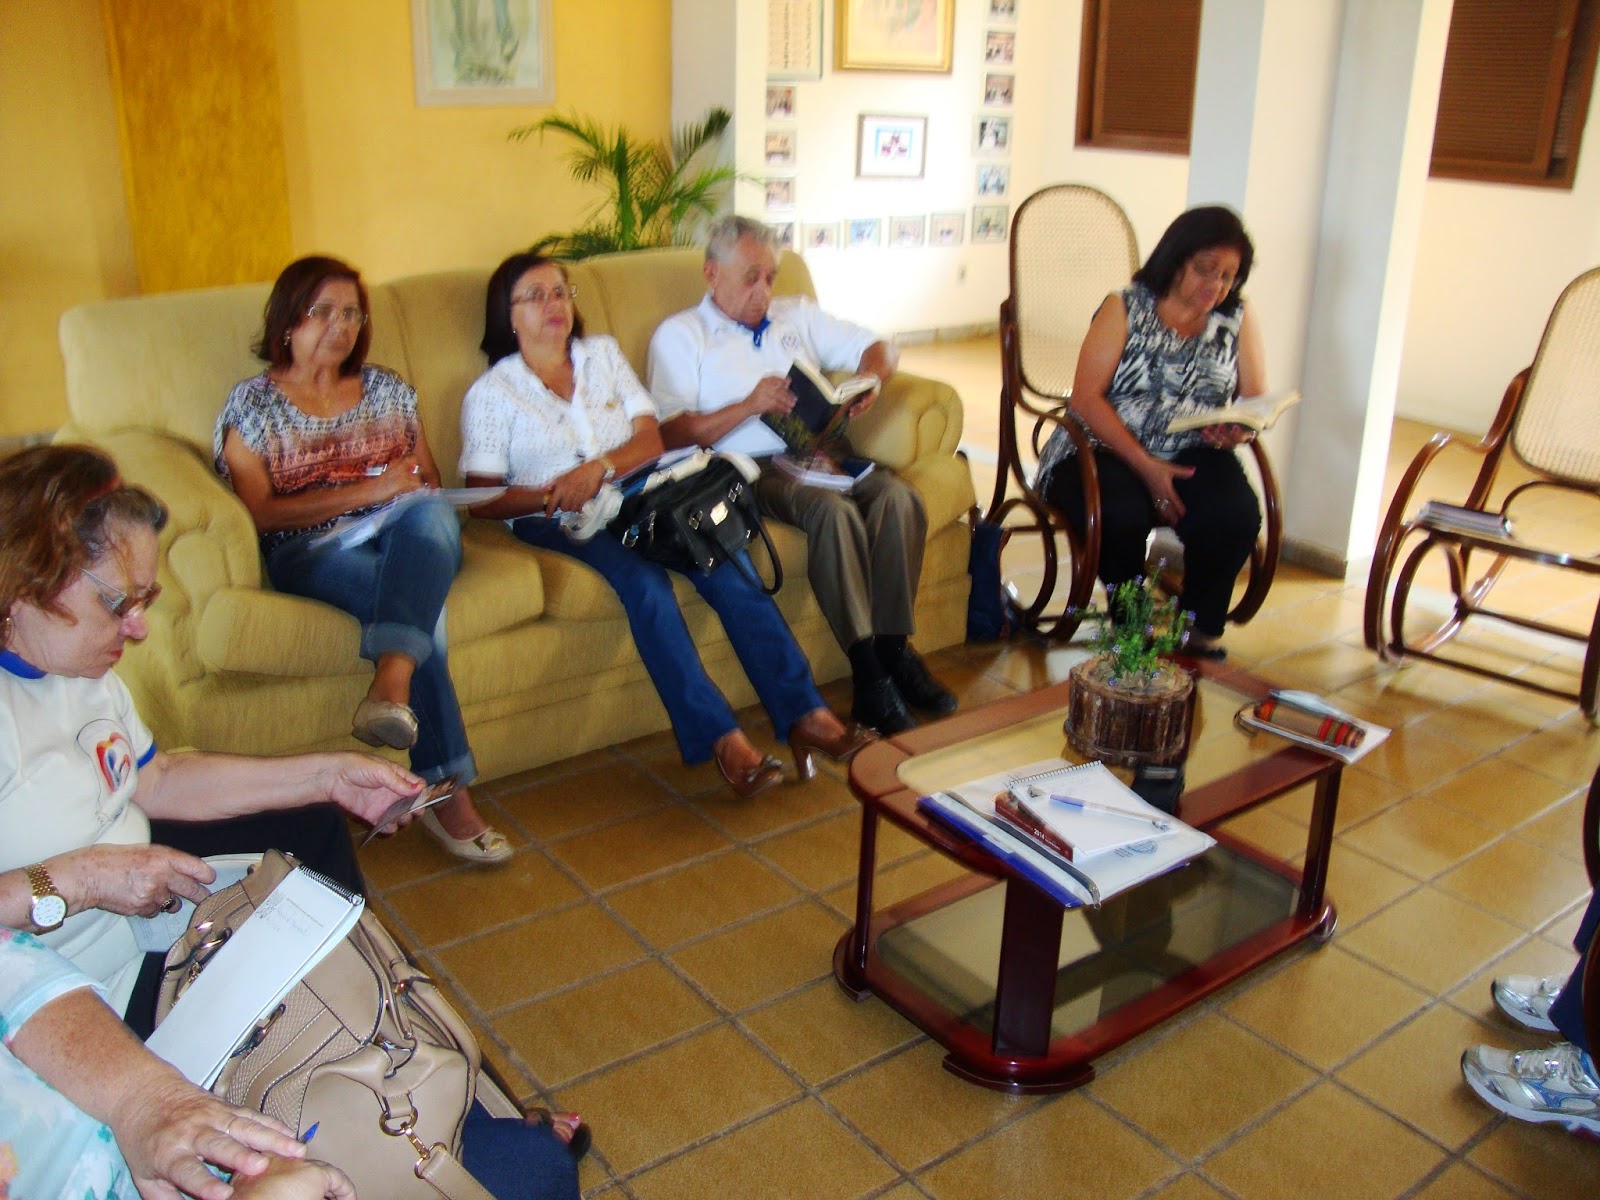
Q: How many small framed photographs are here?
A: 14